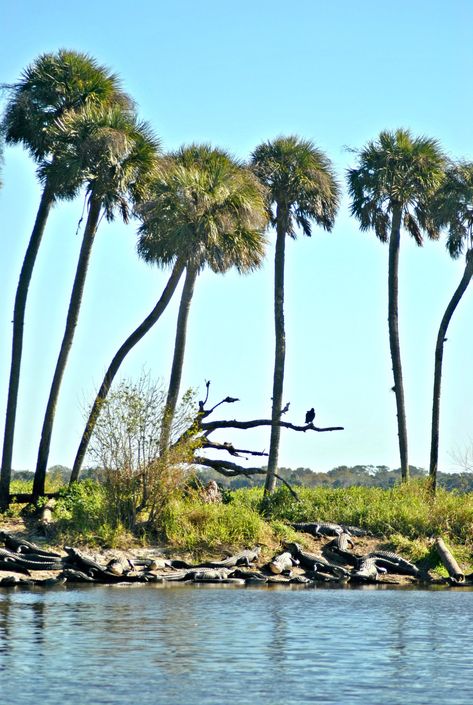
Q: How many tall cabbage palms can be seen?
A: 7